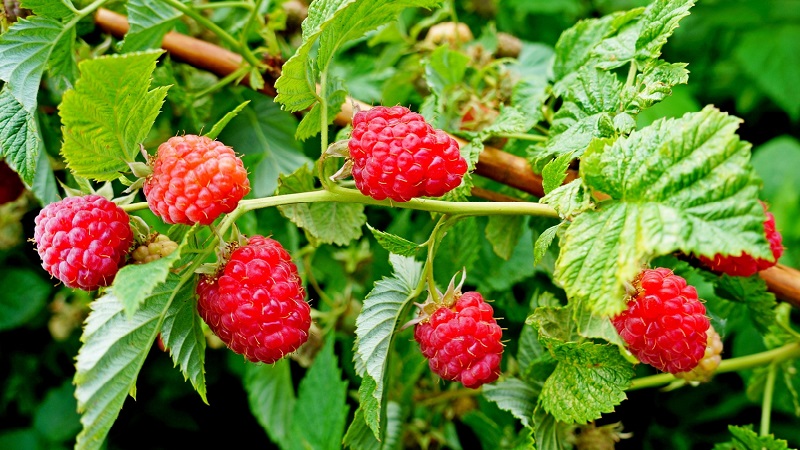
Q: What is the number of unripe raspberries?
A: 2